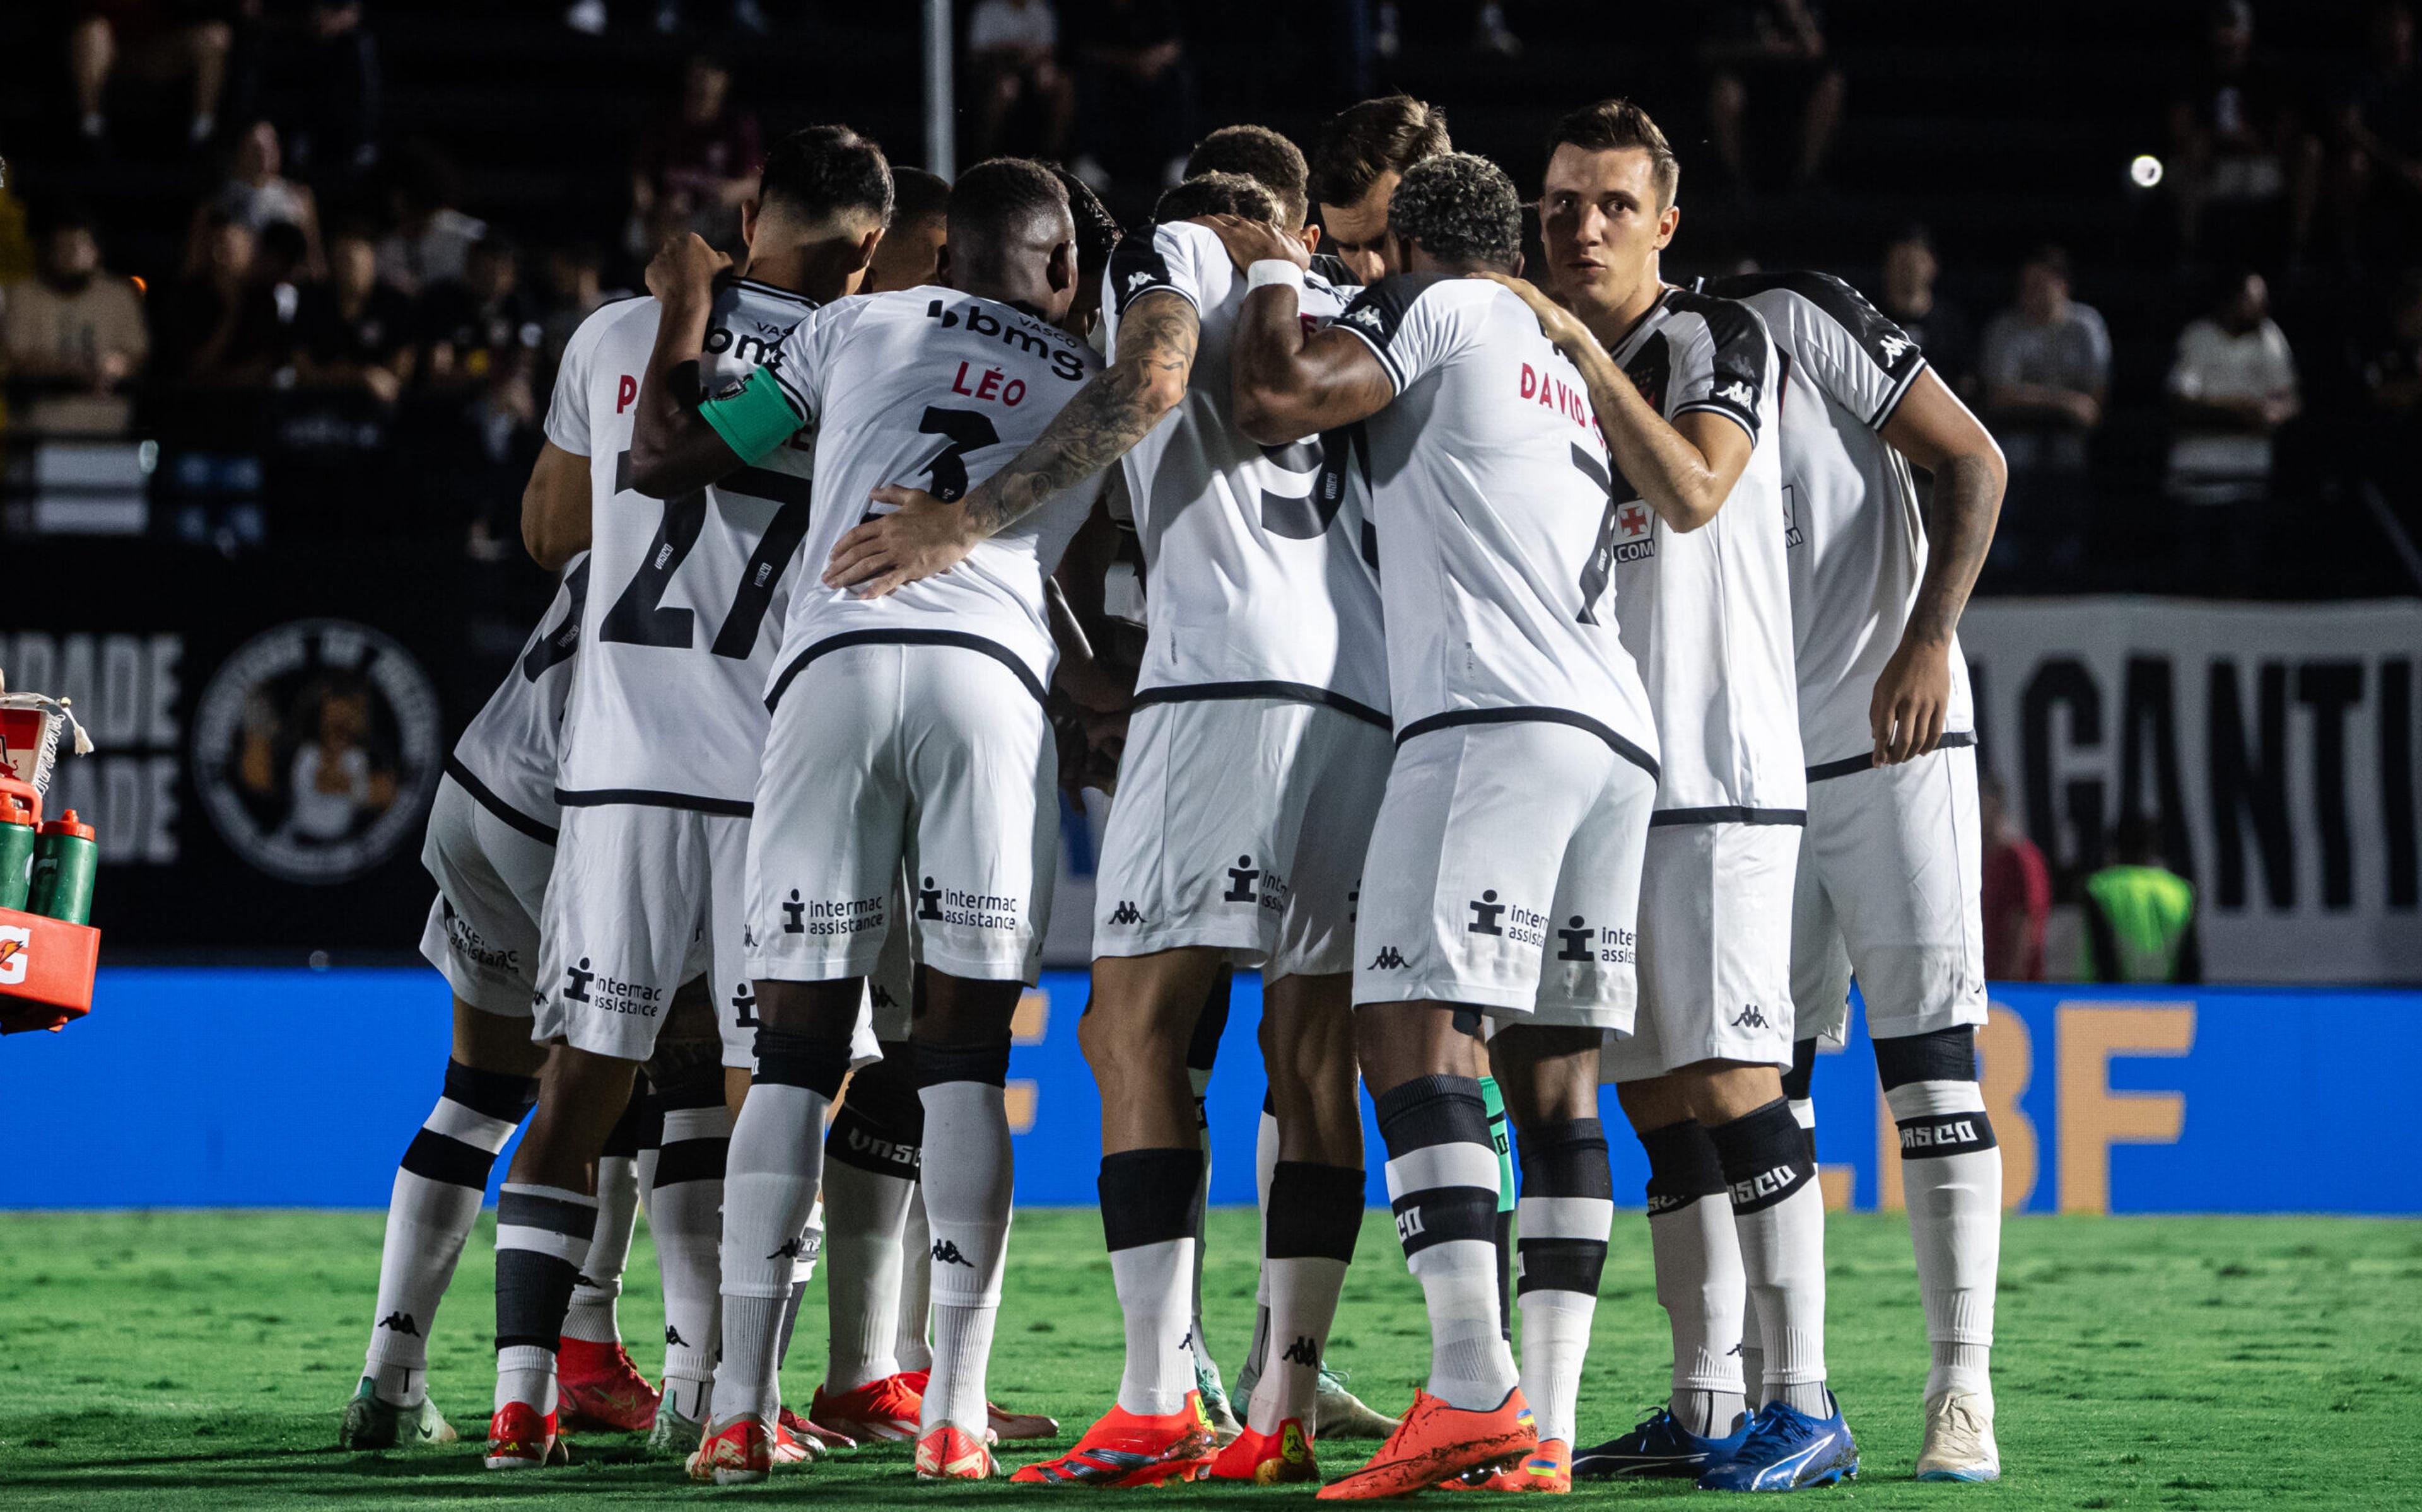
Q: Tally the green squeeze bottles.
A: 2